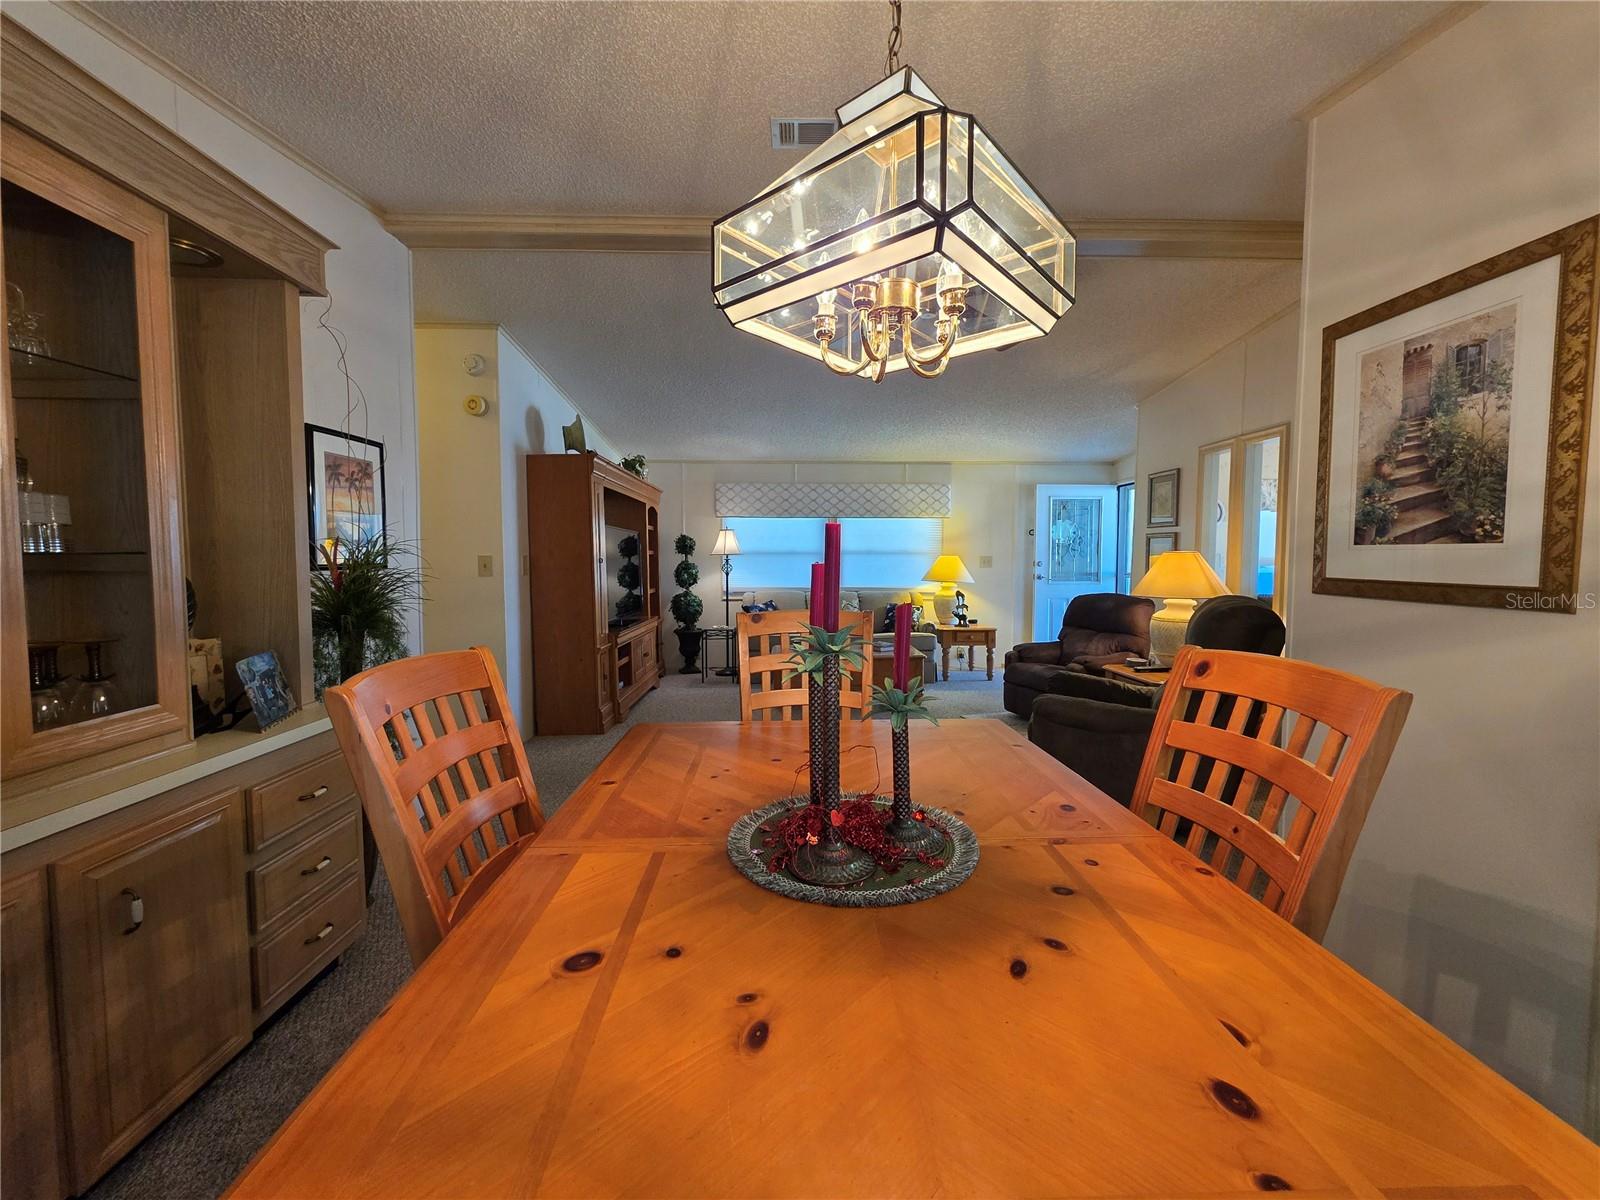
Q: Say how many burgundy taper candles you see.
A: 3